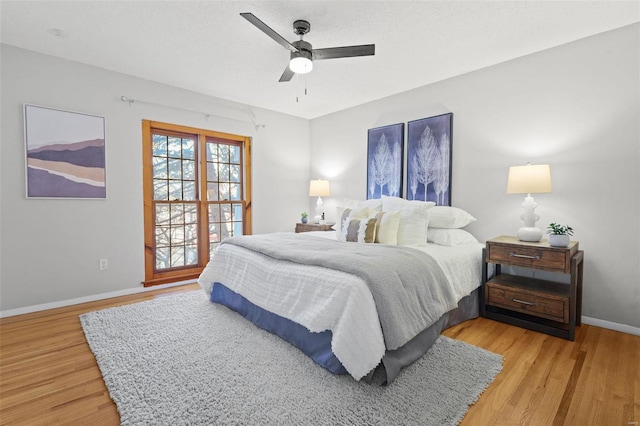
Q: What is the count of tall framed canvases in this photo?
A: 2